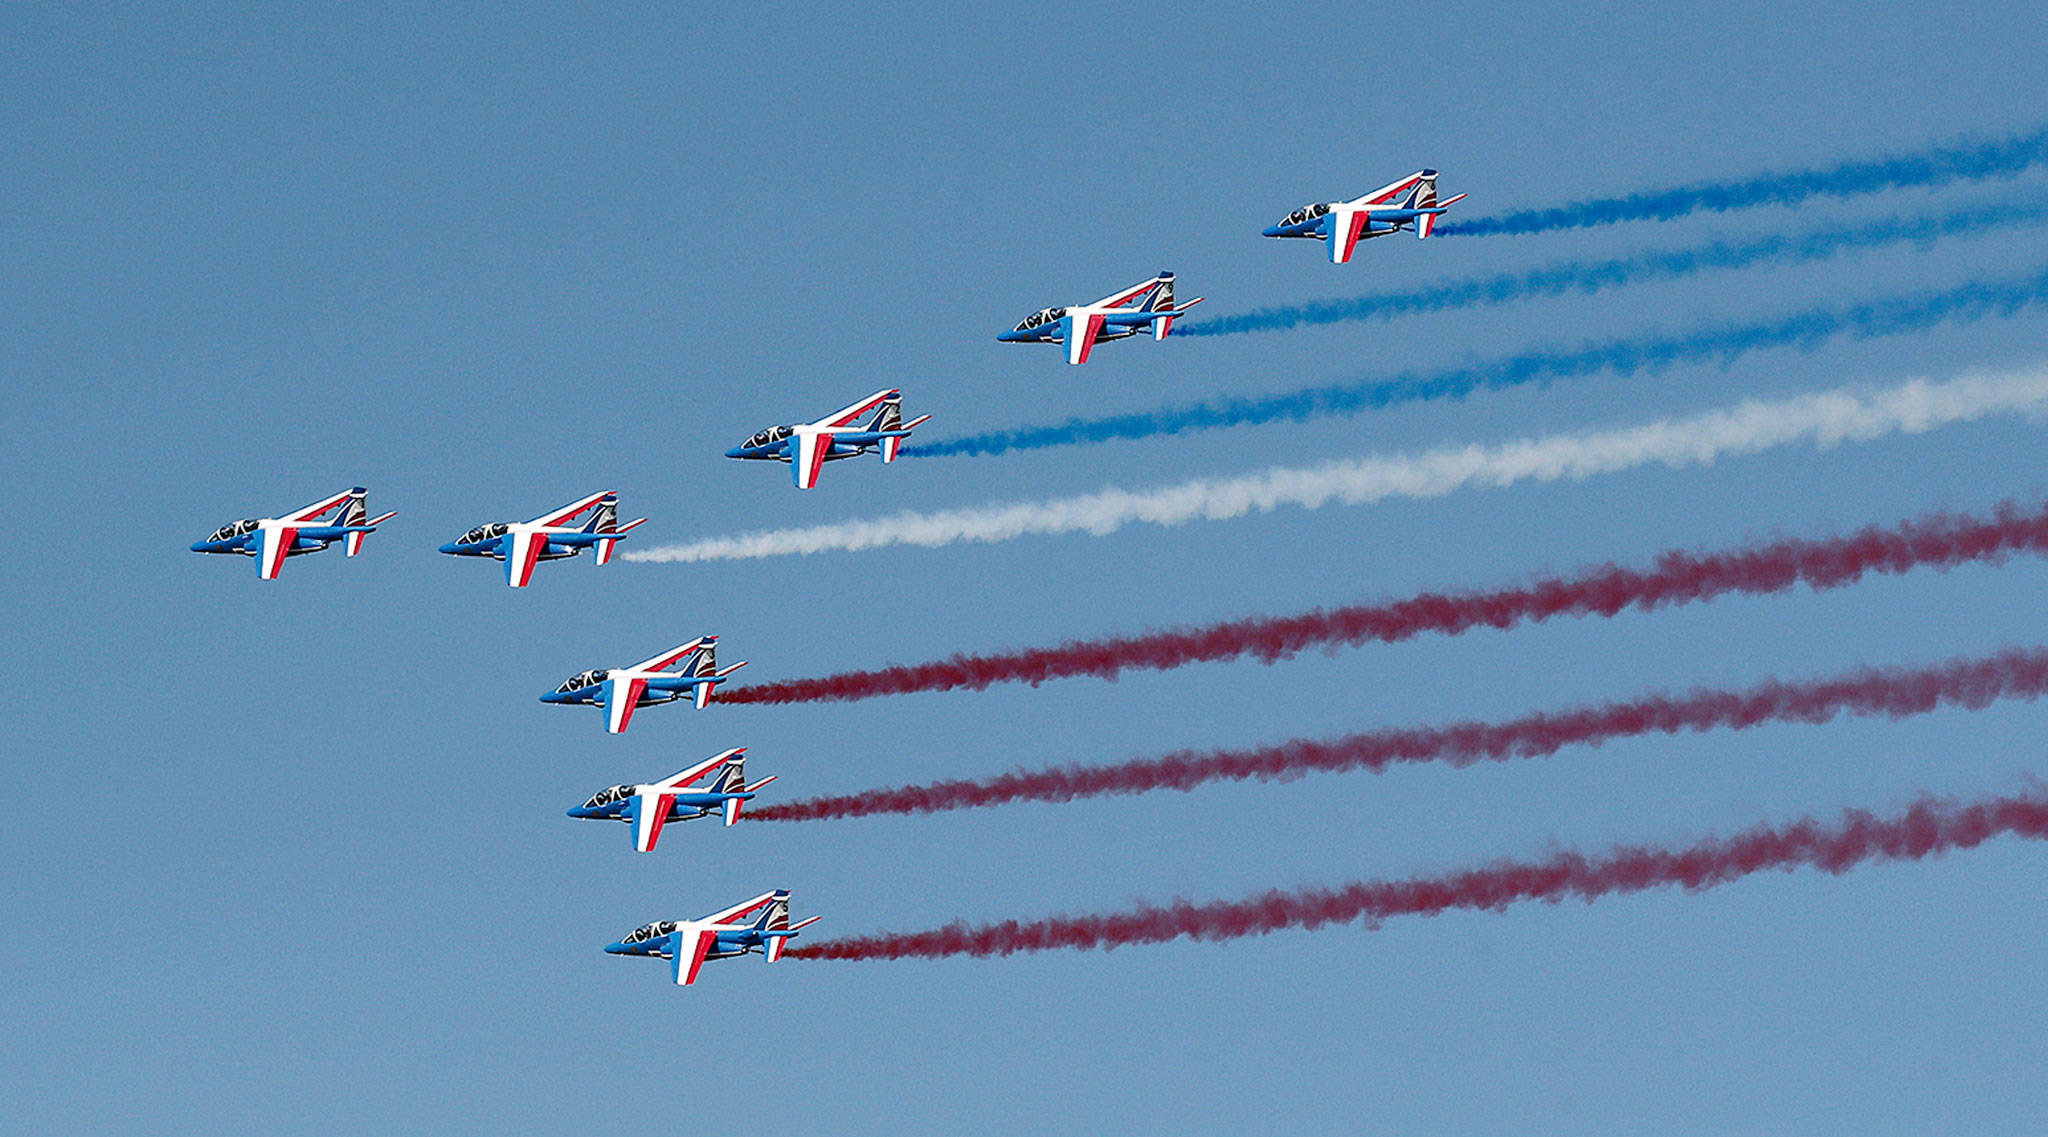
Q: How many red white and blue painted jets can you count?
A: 8